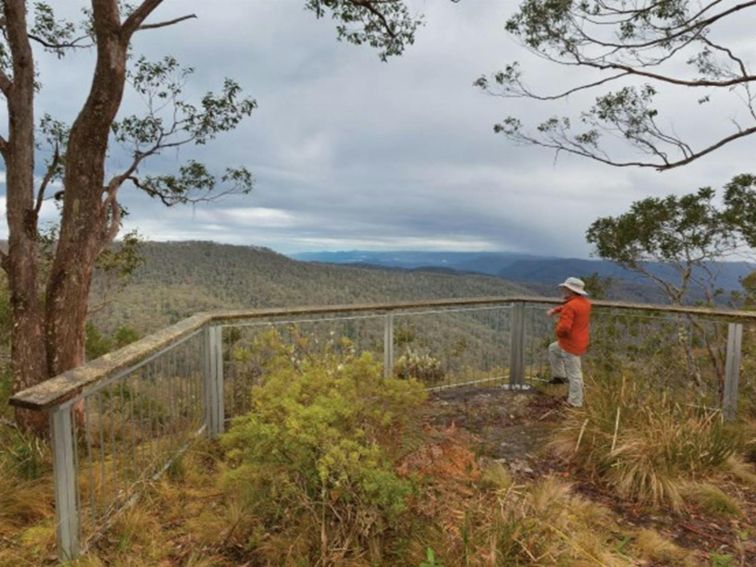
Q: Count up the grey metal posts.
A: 5